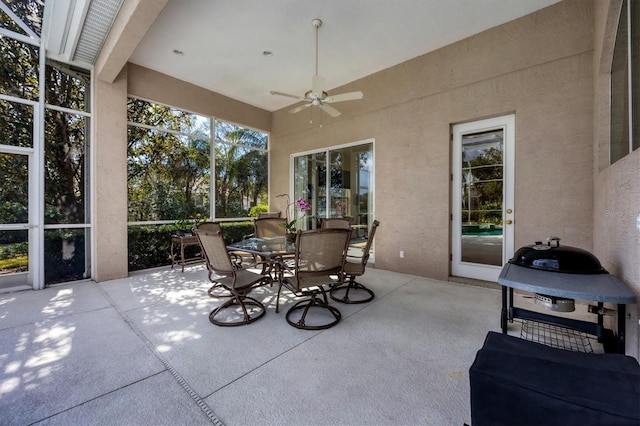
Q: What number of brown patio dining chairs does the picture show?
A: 6